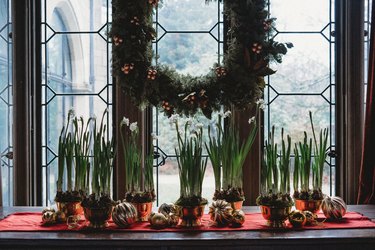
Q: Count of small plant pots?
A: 7